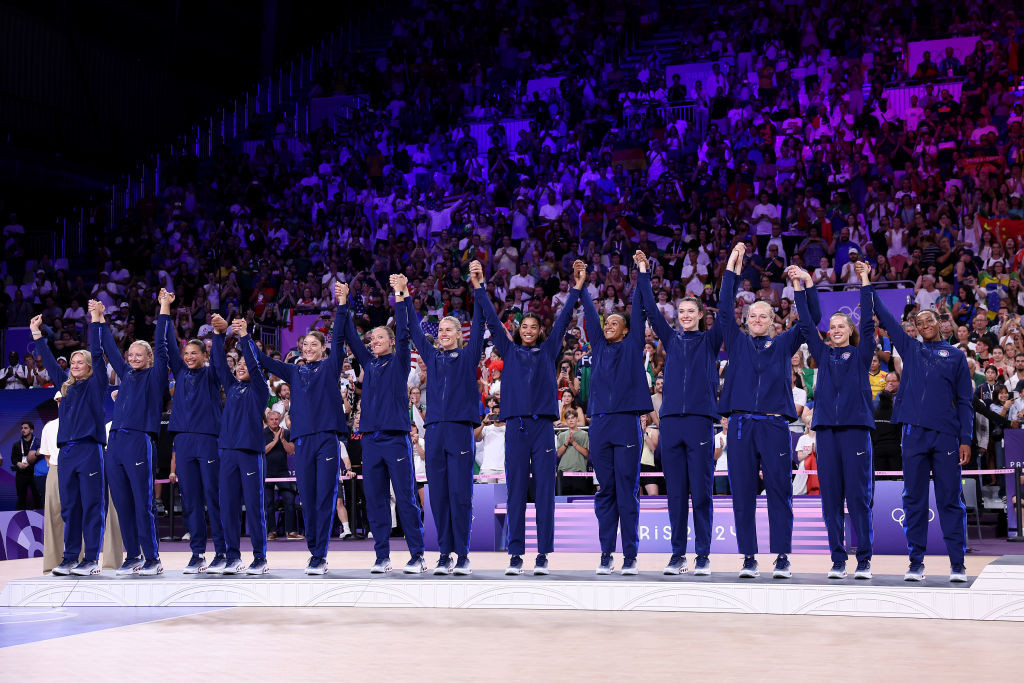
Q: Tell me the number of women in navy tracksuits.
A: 13